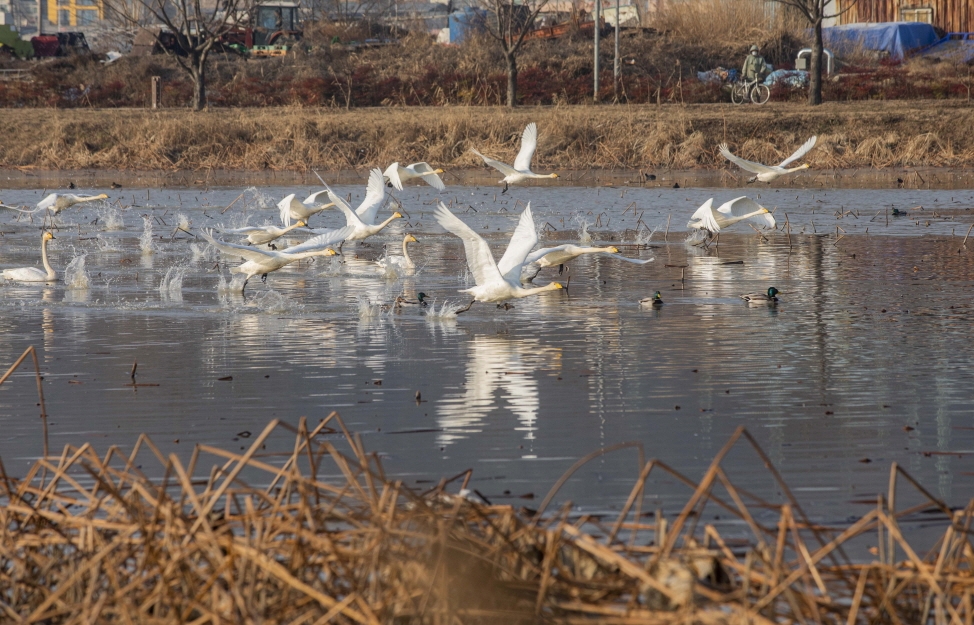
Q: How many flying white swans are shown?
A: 11